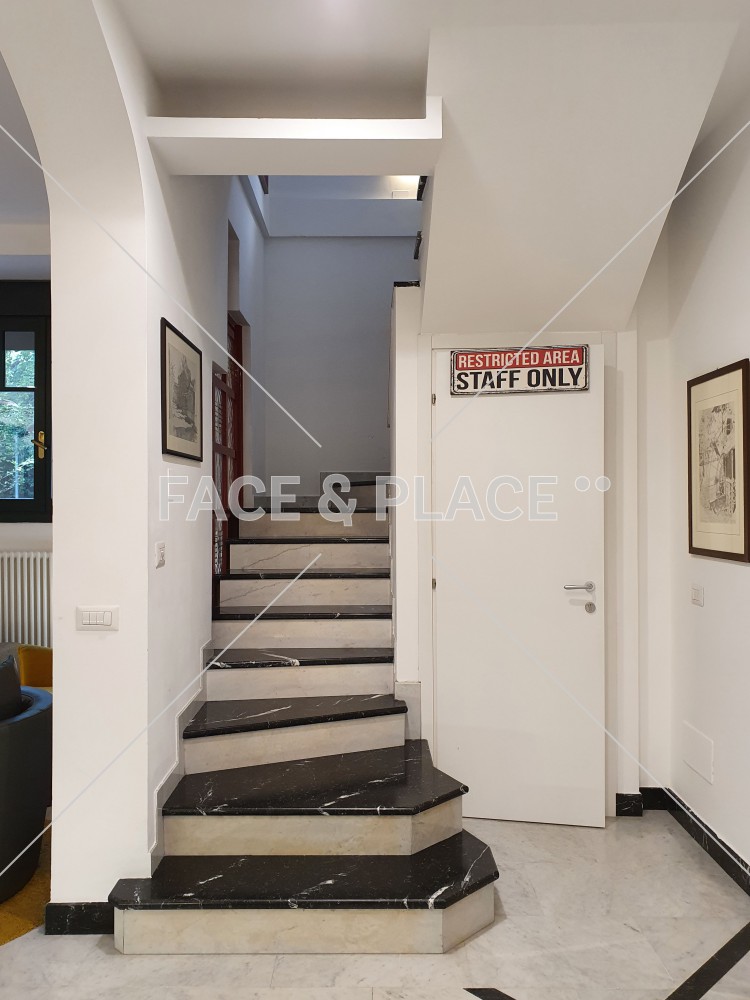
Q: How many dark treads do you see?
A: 9